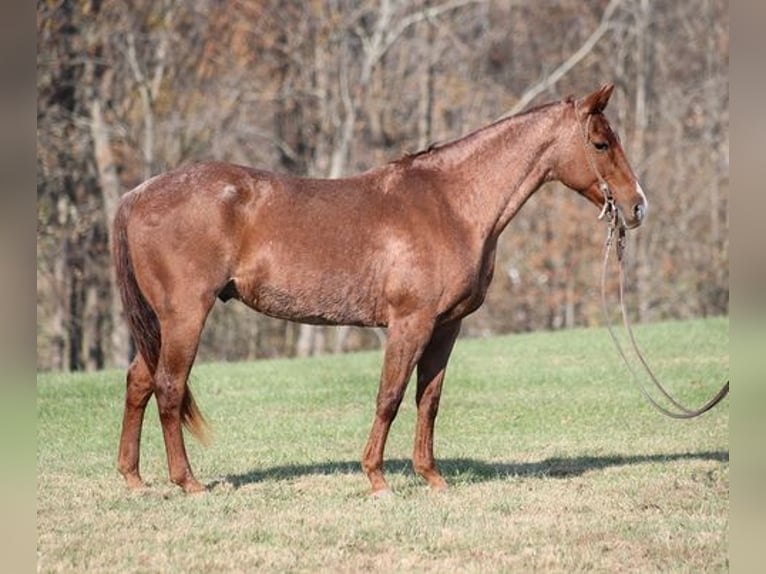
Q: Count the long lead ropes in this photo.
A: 2